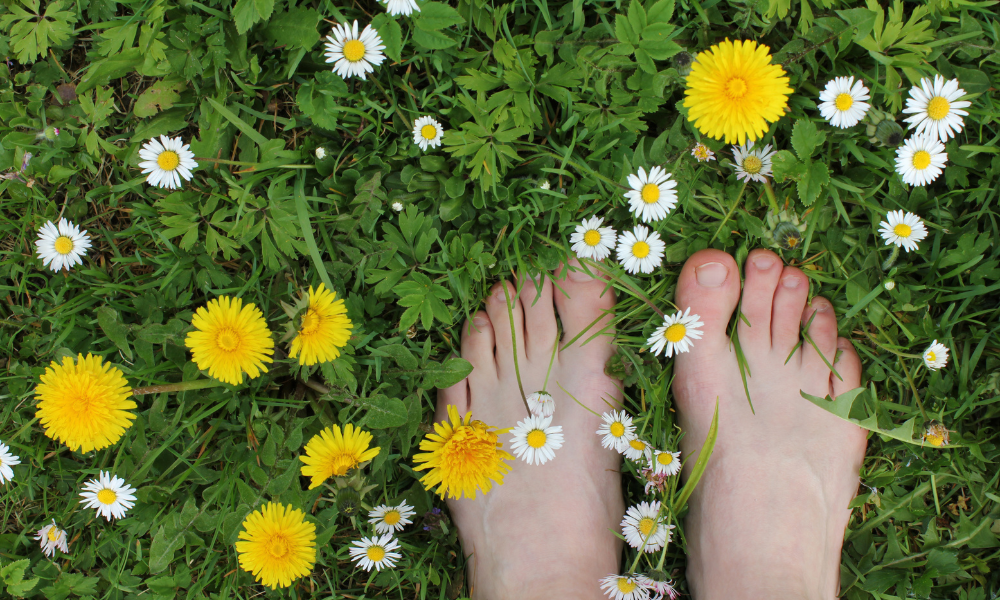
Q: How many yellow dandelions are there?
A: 7